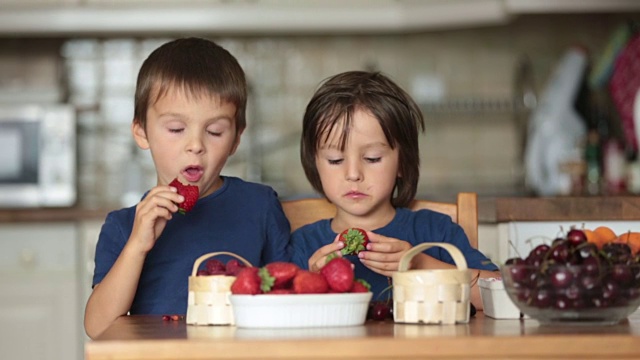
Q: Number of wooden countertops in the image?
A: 2